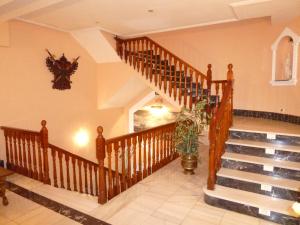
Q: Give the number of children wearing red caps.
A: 0